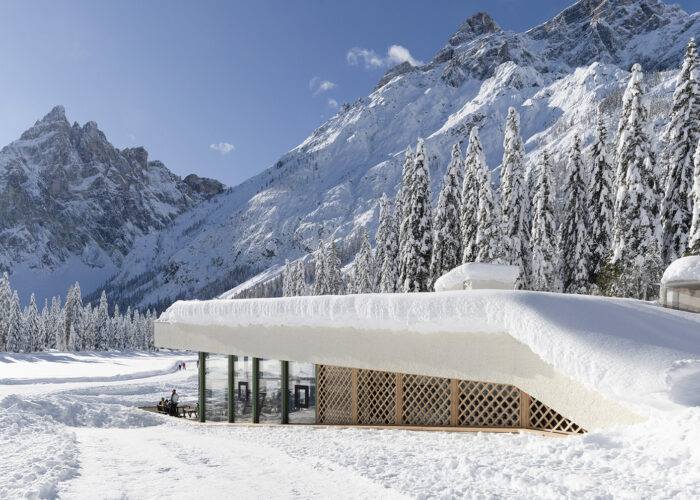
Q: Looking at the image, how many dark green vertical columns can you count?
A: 4